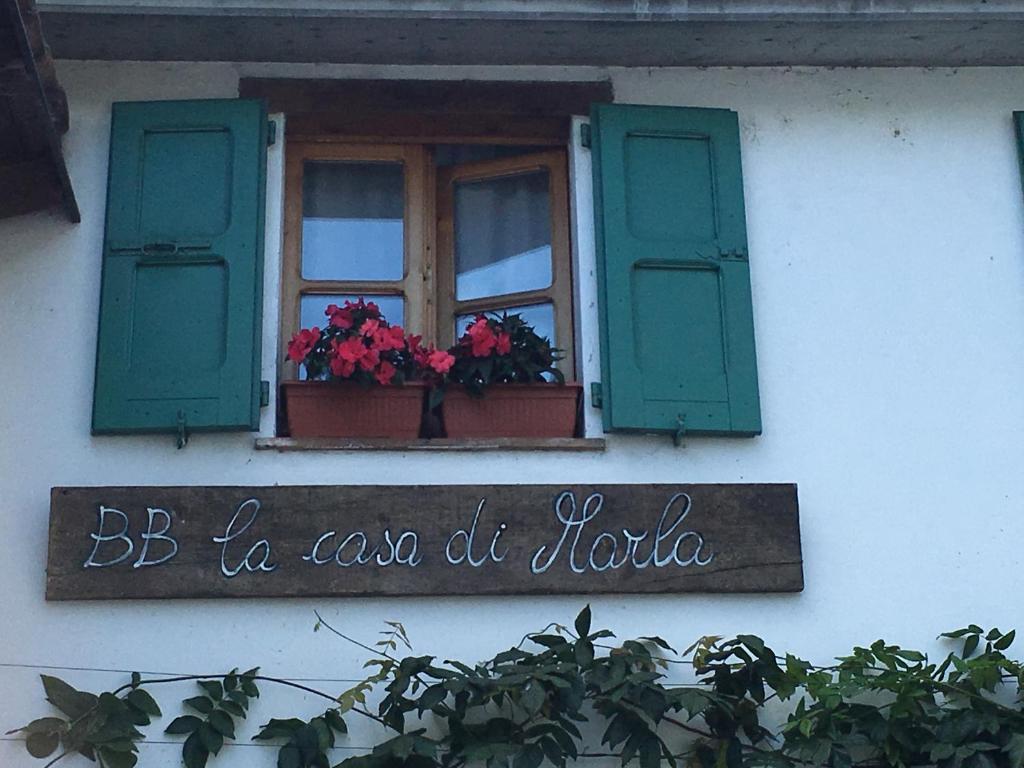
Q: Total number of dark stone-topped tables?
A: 0